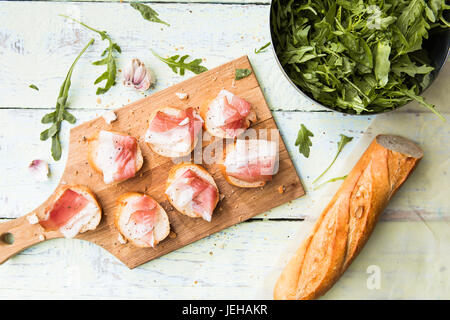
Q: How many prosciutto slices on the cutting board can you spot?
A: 7